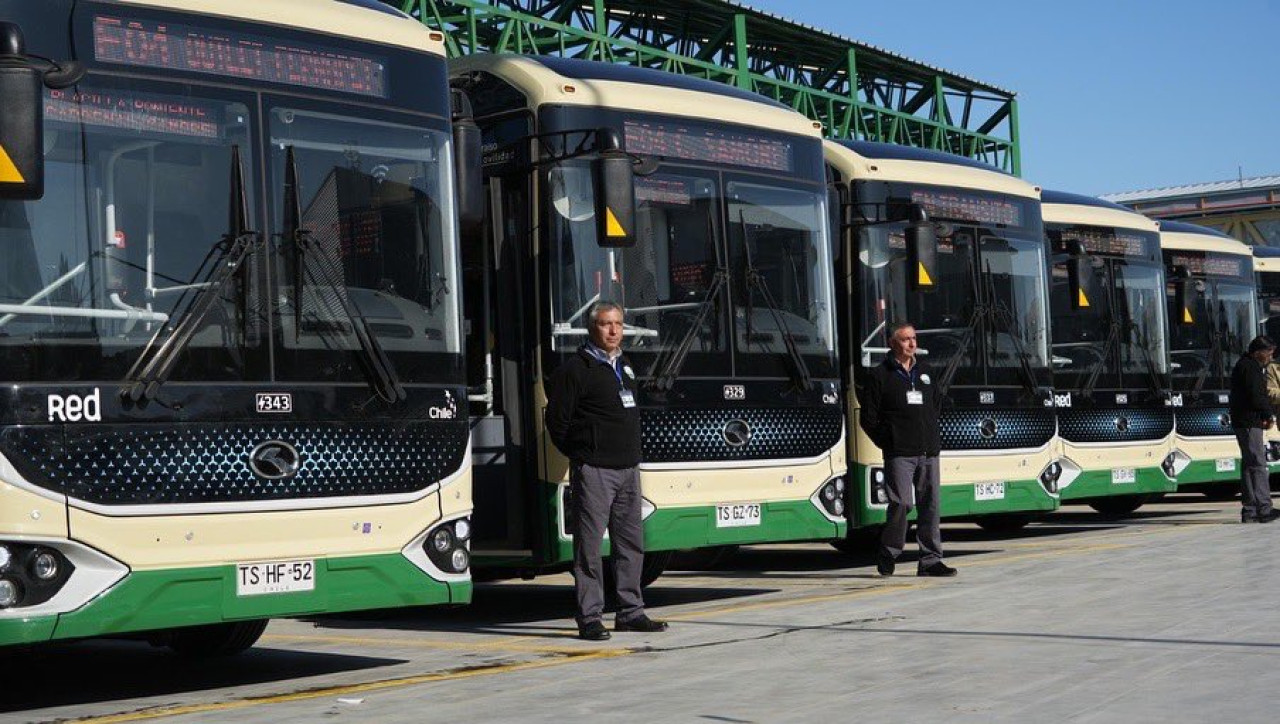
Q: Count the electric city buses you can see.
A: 6